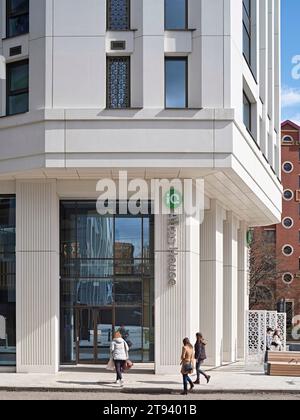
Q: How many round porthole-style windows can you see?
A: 5